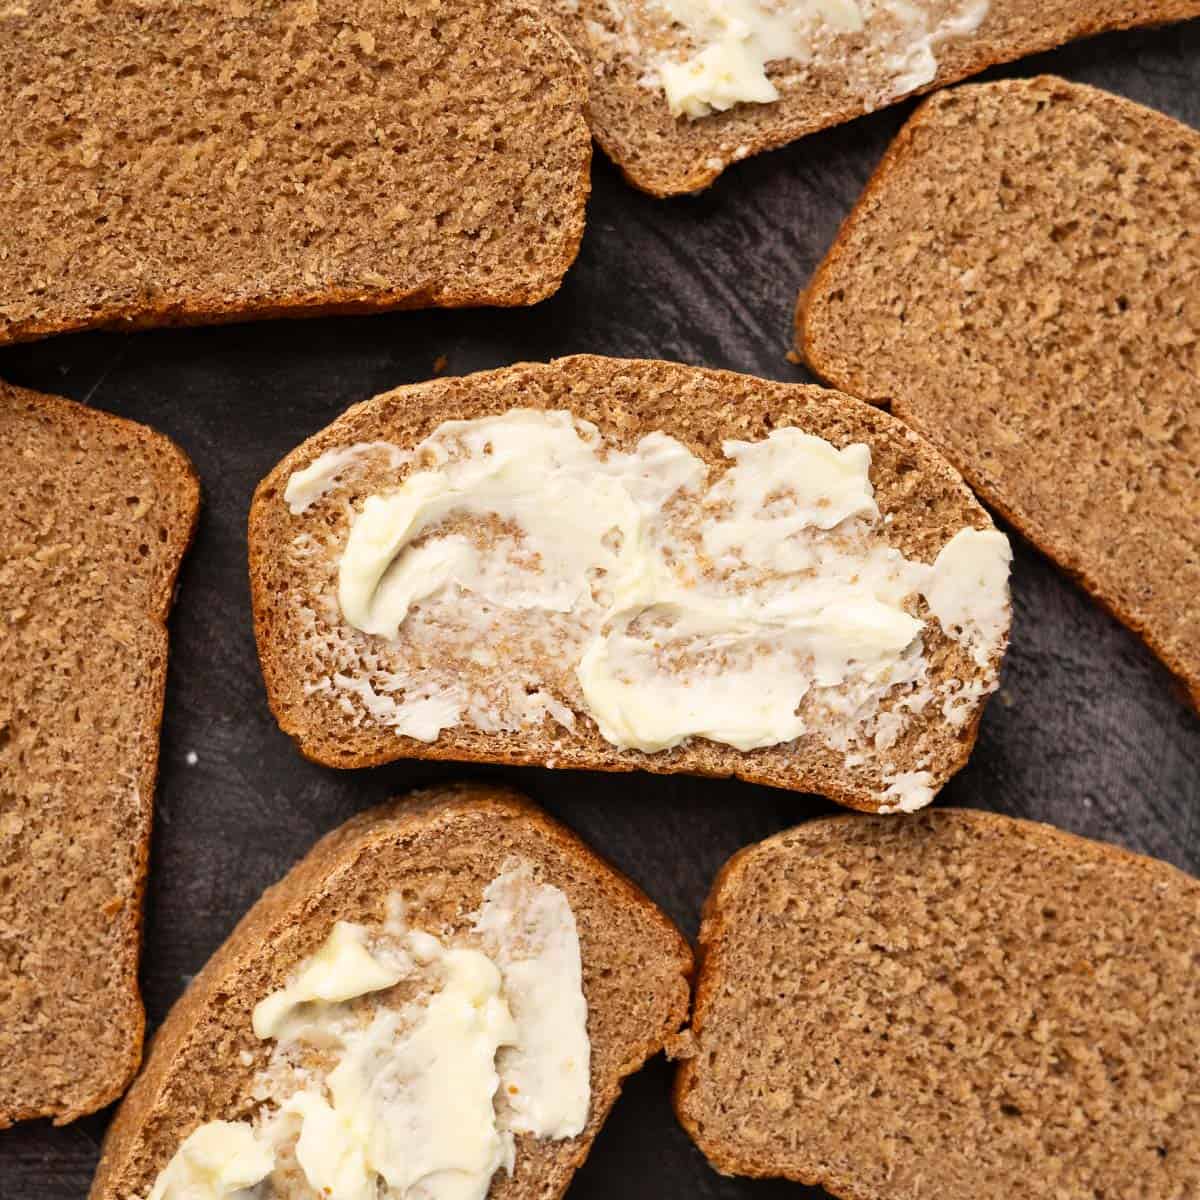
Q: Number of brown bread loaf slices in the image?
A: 7